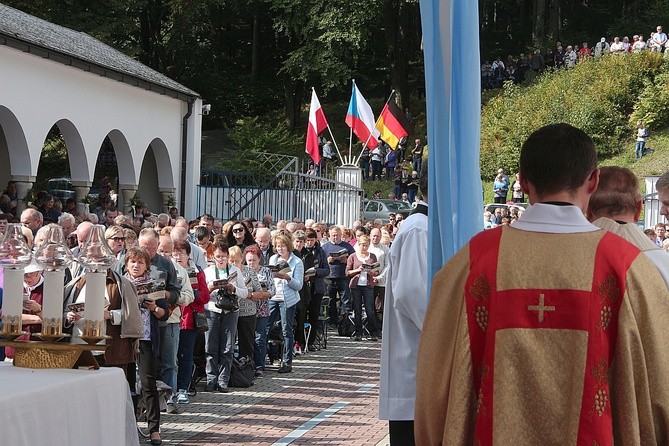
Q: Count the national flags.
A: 3